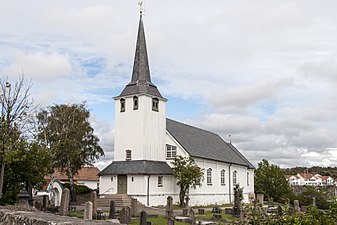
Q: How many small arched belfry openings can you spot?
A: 3